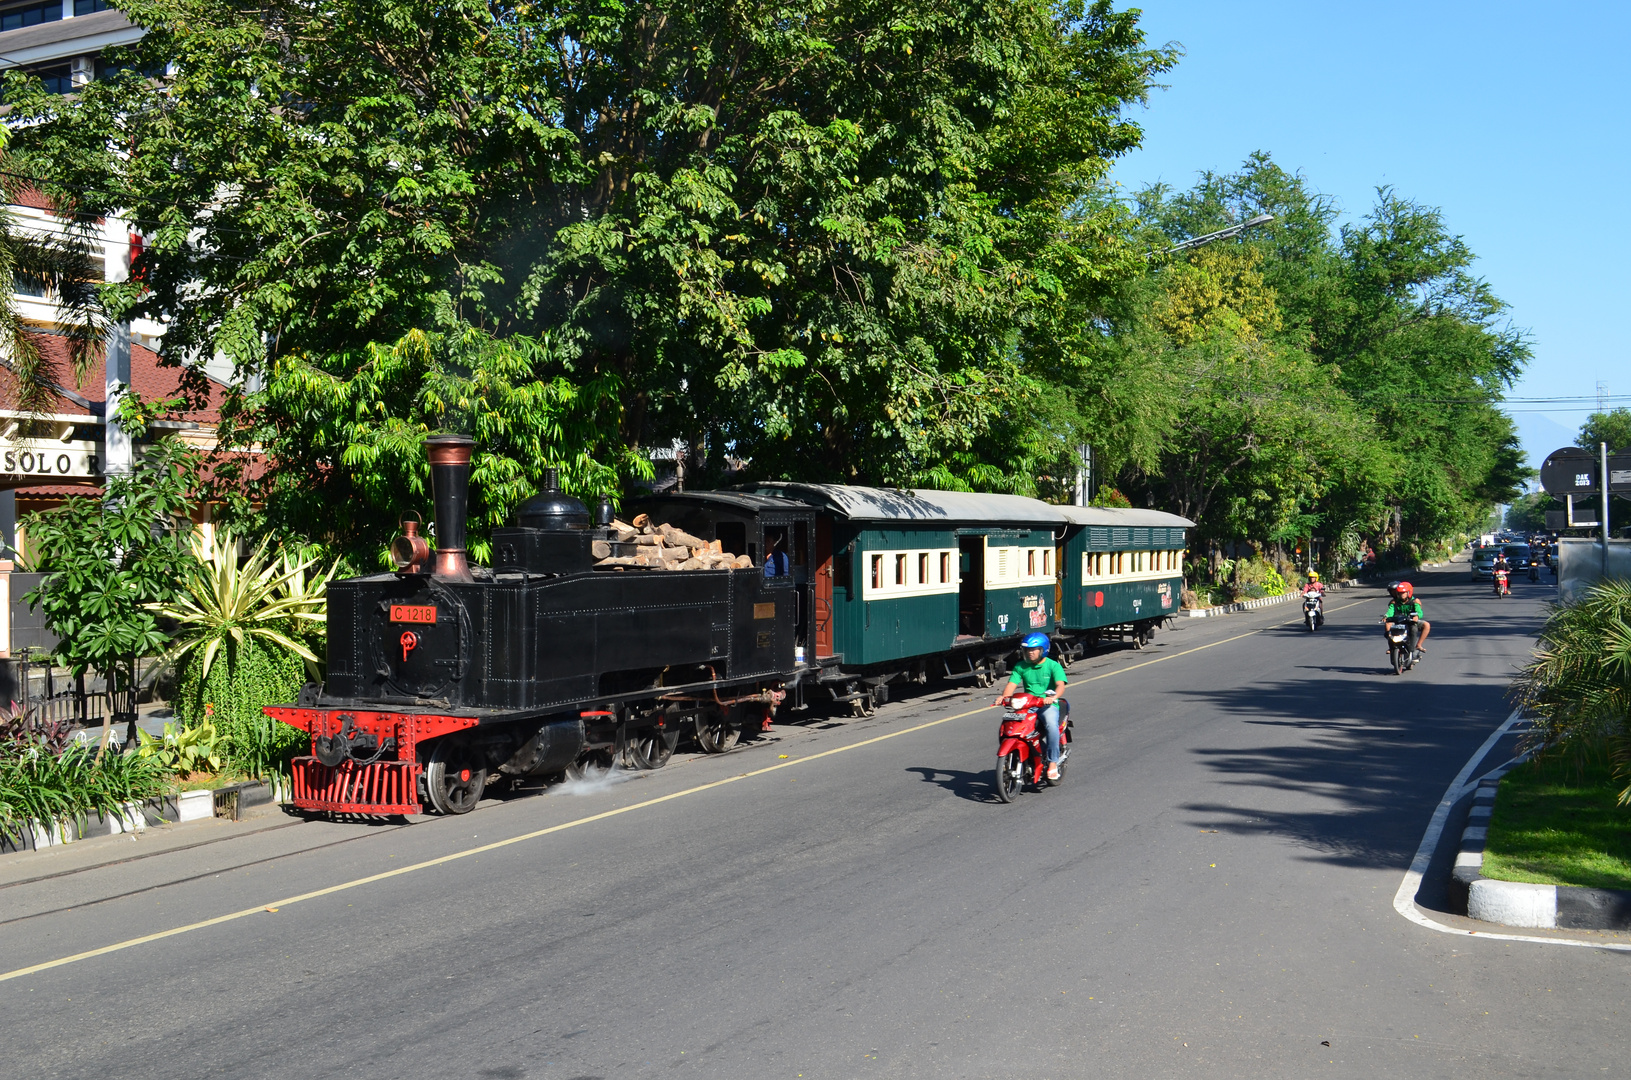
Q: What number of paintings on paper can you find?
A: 0